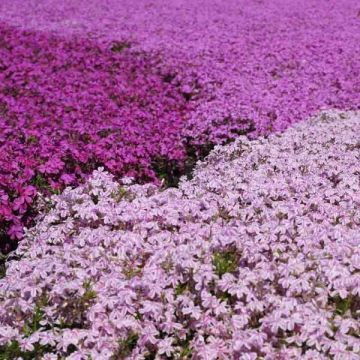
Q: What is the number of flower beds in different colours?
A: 3